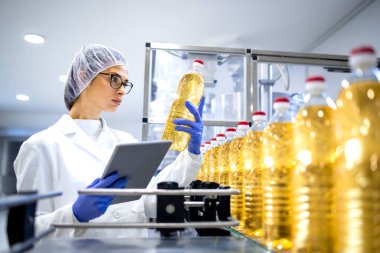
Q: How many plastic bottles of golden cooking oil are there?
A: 11